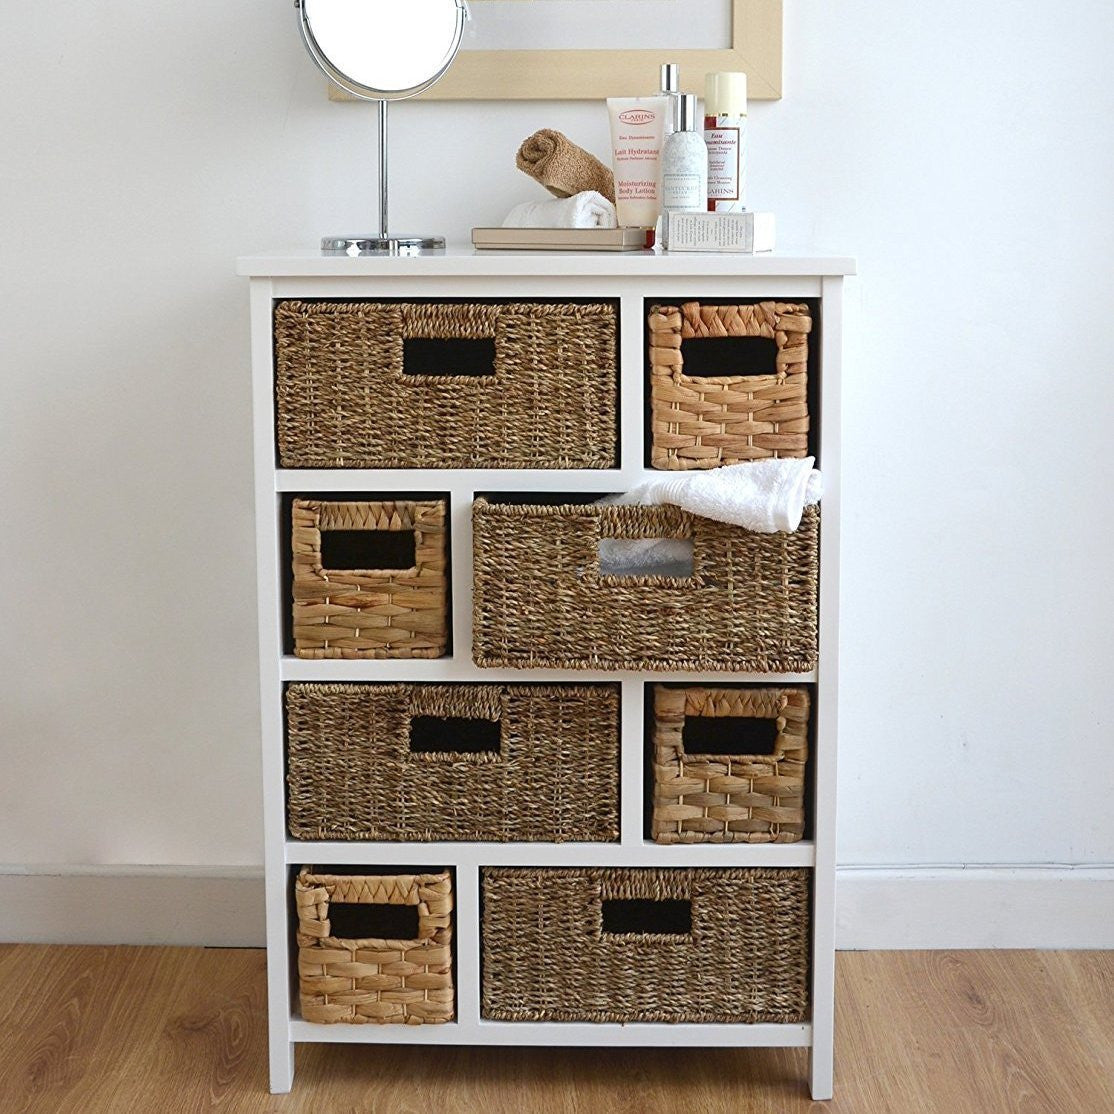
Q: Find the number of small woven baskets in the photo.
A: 4